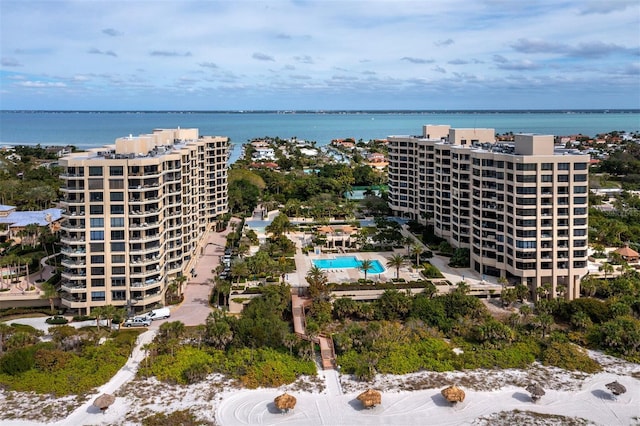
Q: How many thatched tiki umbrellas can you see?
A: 6